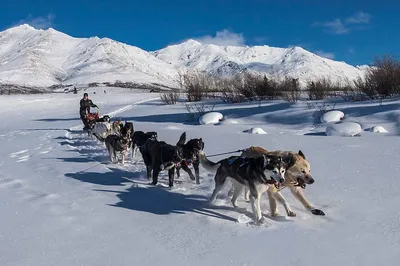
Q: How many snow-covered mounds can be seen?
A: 5